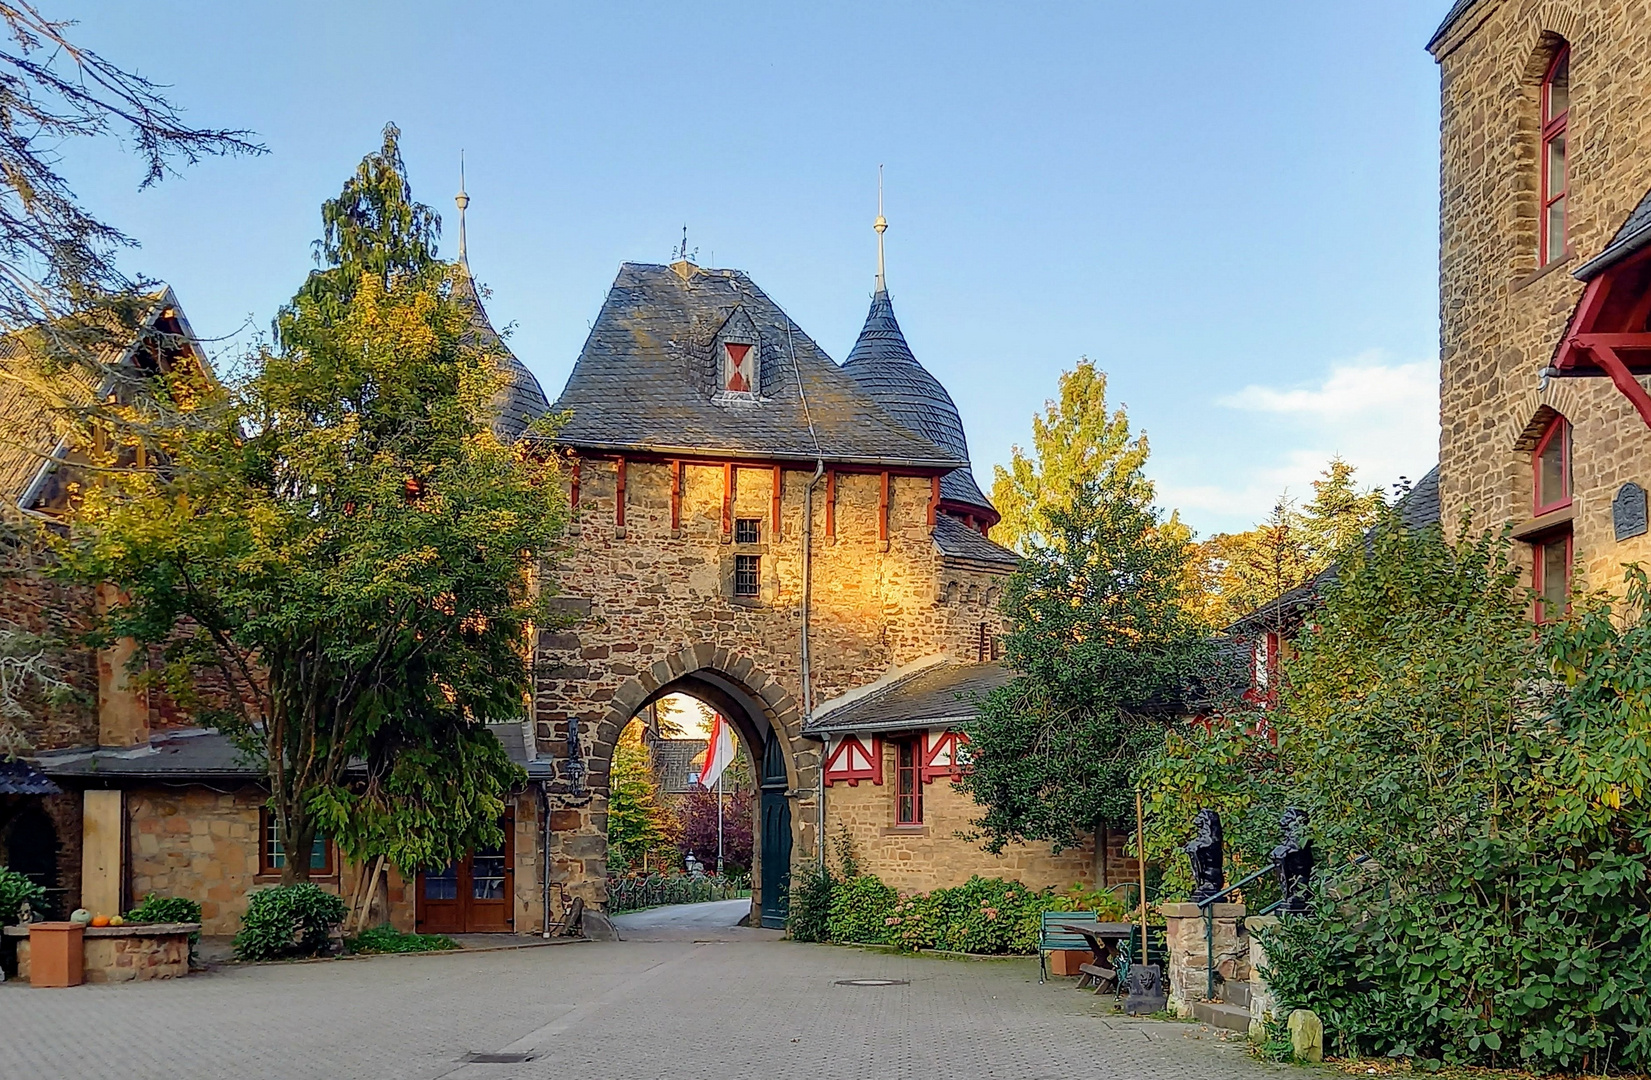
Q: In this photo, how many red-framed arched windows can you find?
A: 2